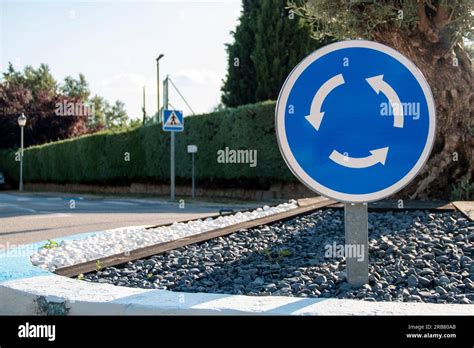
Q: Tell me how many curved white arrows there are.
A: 3